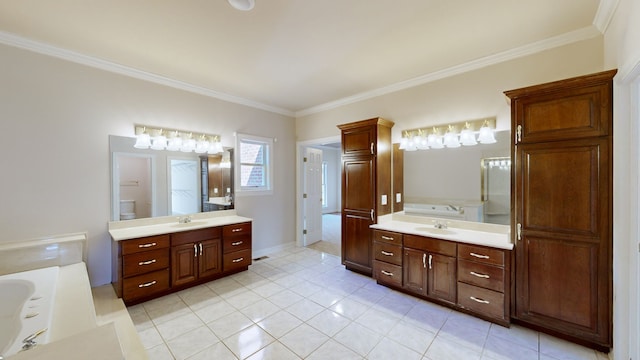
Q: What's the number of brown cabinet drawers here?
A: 12